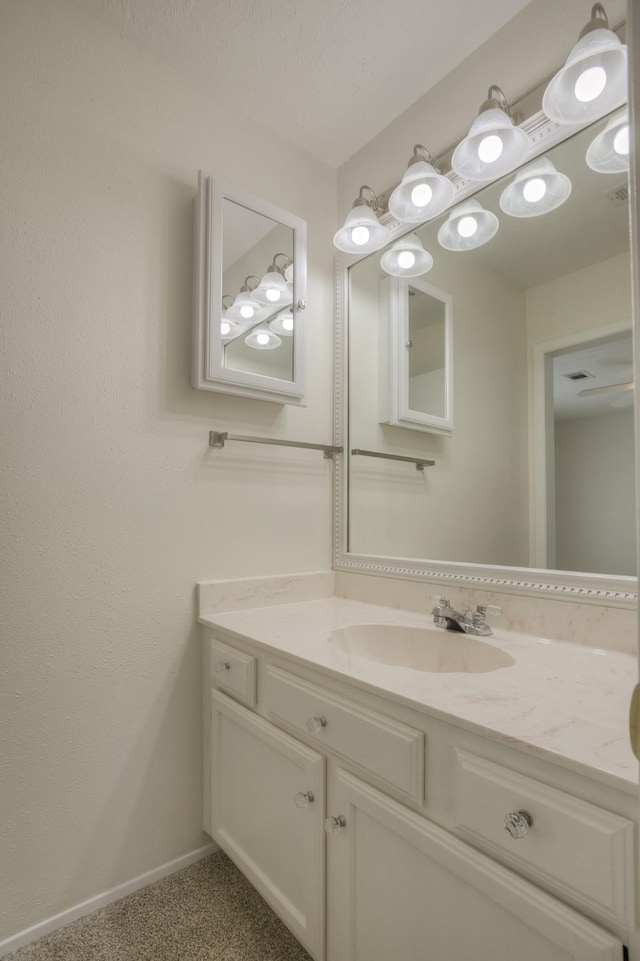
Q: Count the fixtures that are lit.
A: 4